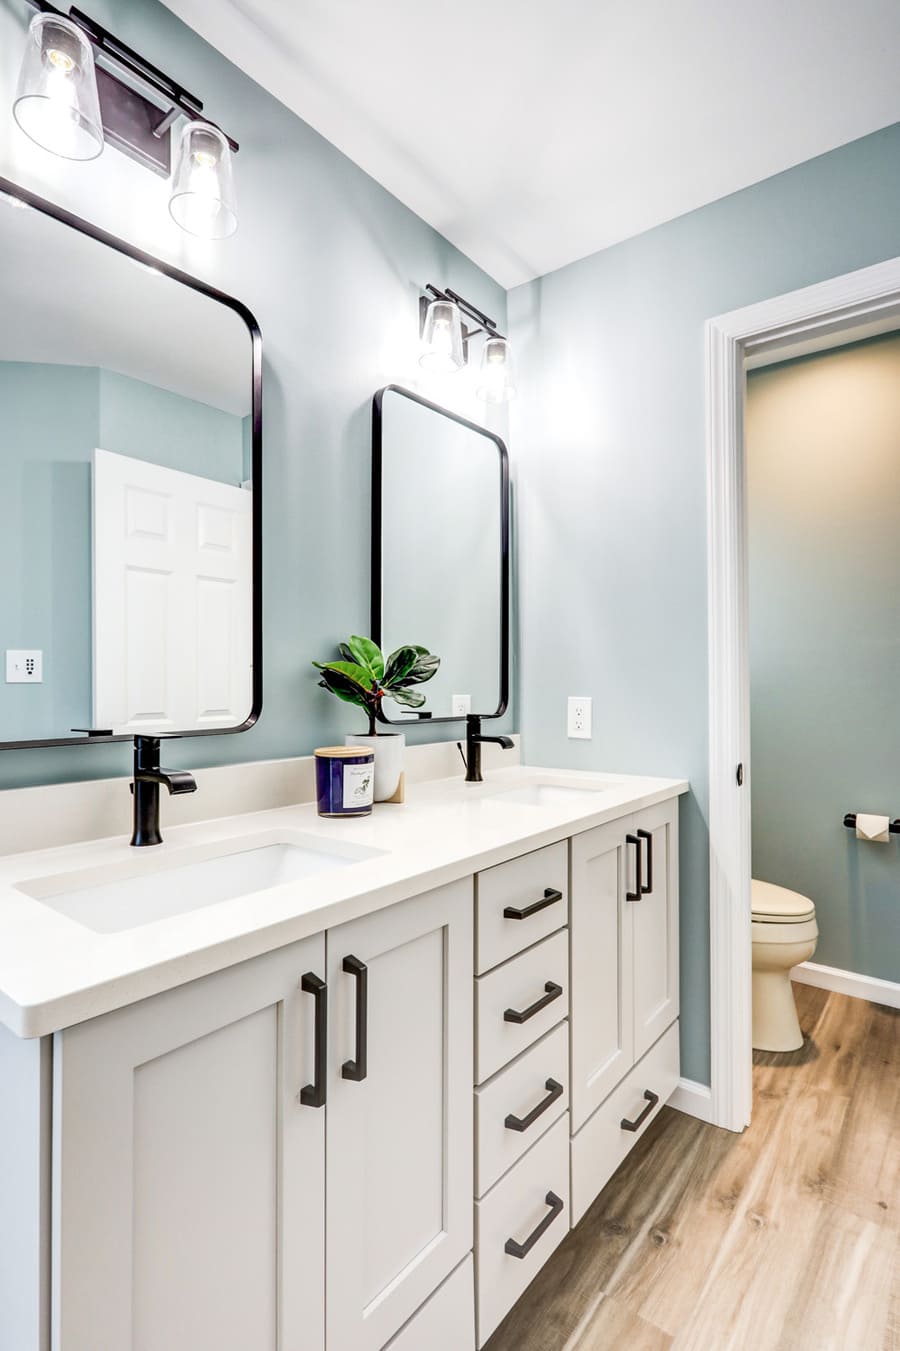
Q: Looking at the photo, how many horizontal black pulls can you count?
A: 5